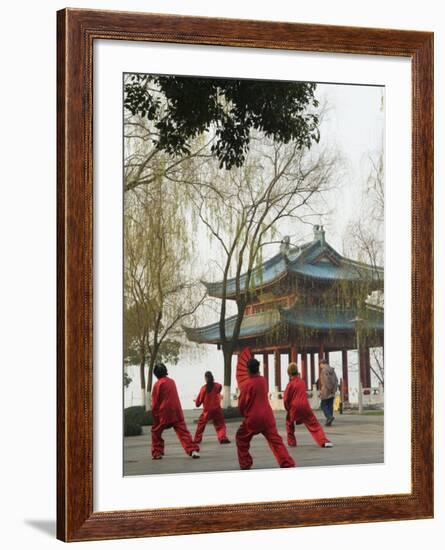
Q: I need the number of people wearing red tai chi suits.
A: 4